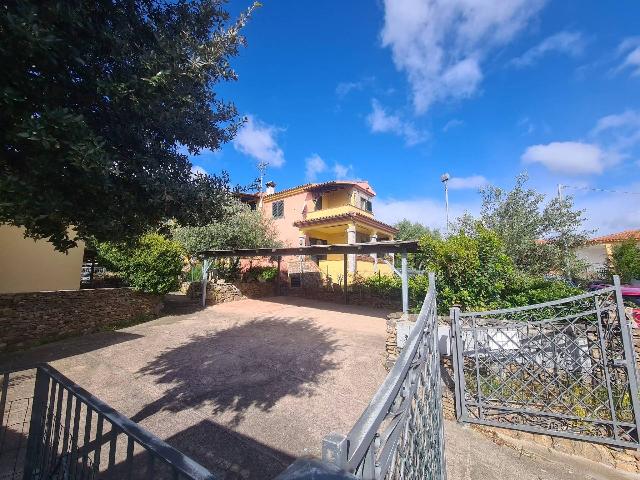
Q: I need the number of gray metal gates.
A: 2